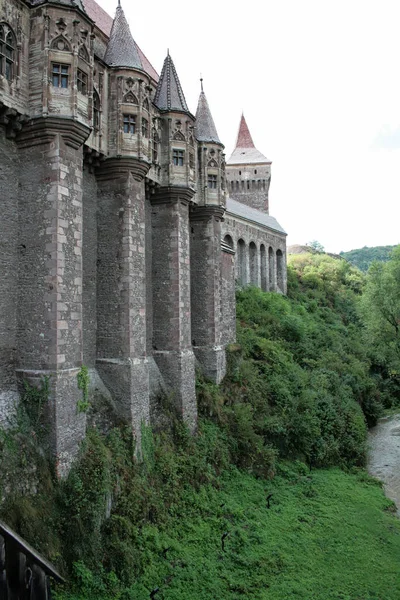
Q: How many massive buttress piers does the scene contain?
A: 4